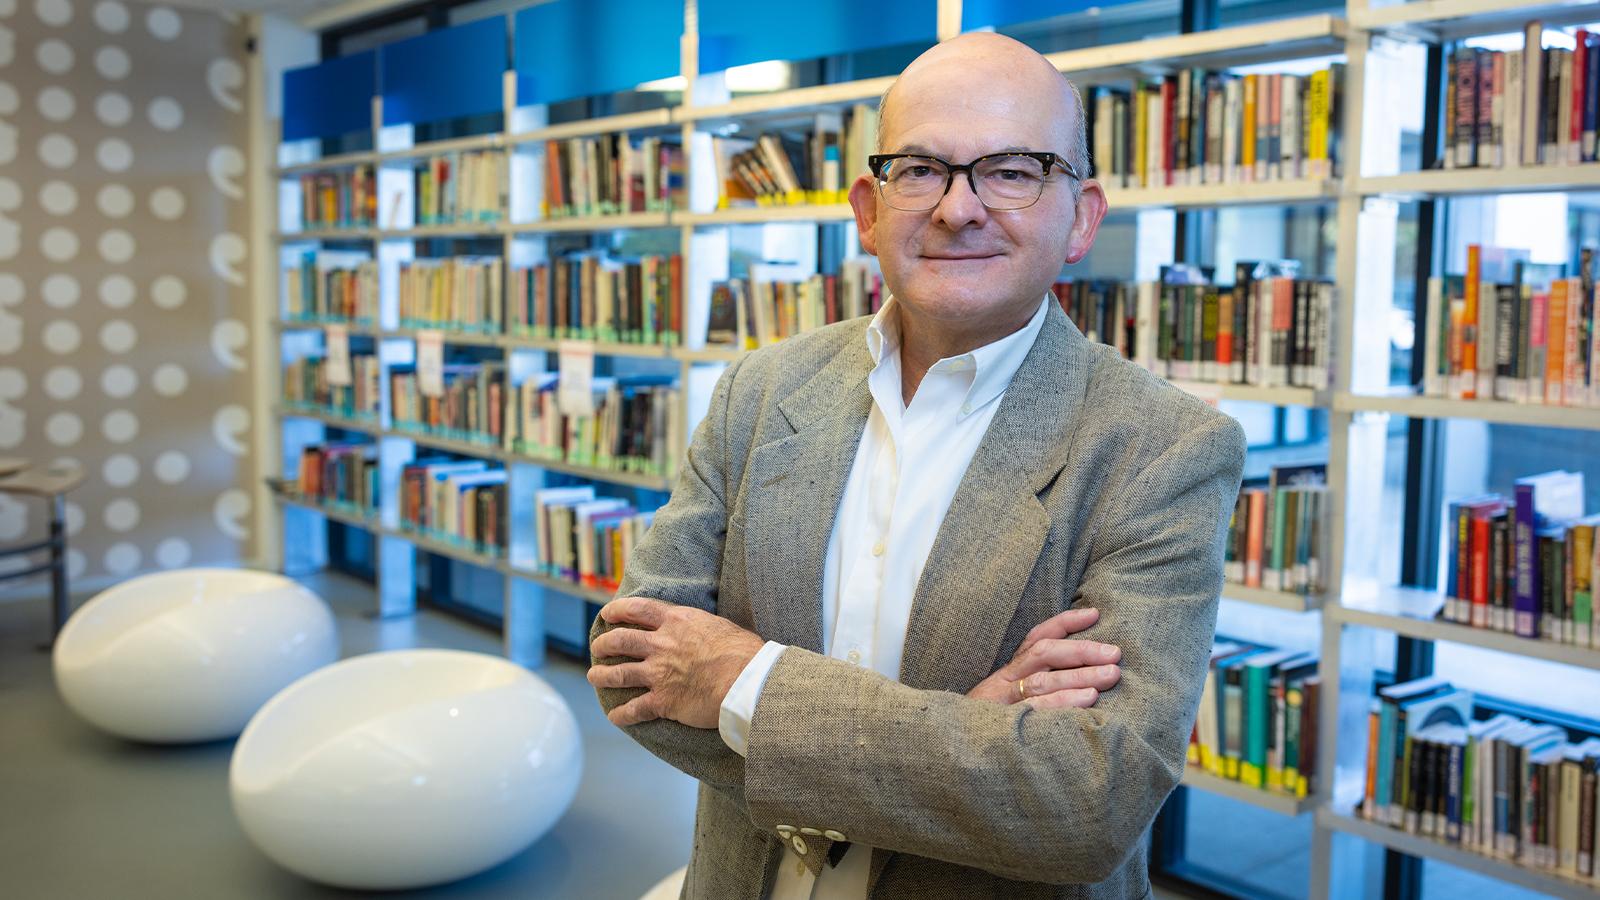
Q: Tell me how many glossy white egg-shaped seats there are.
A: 2